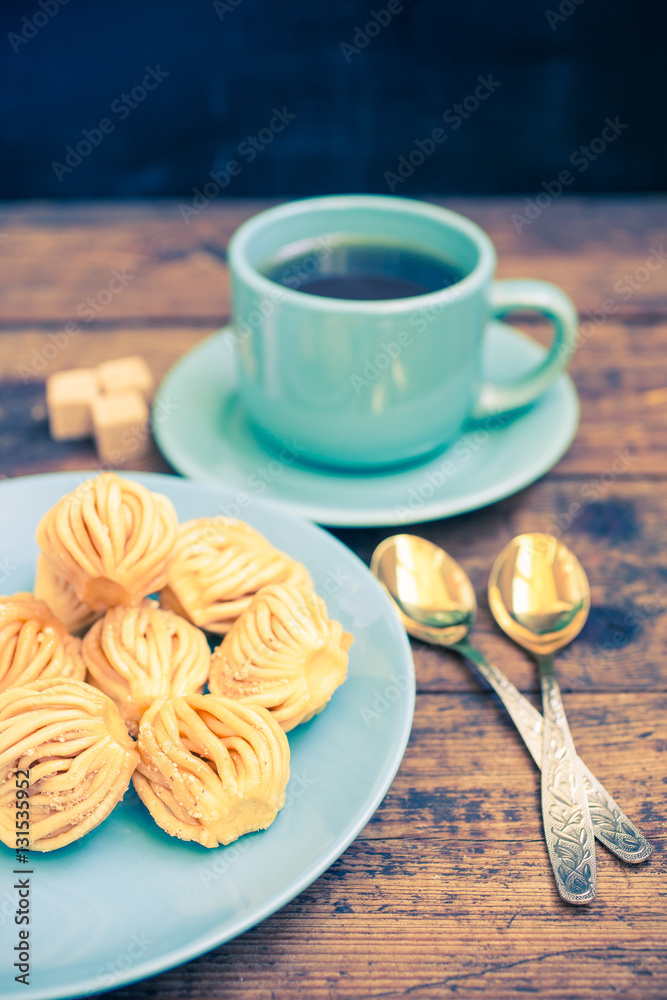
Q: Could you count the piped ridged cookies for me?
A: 8